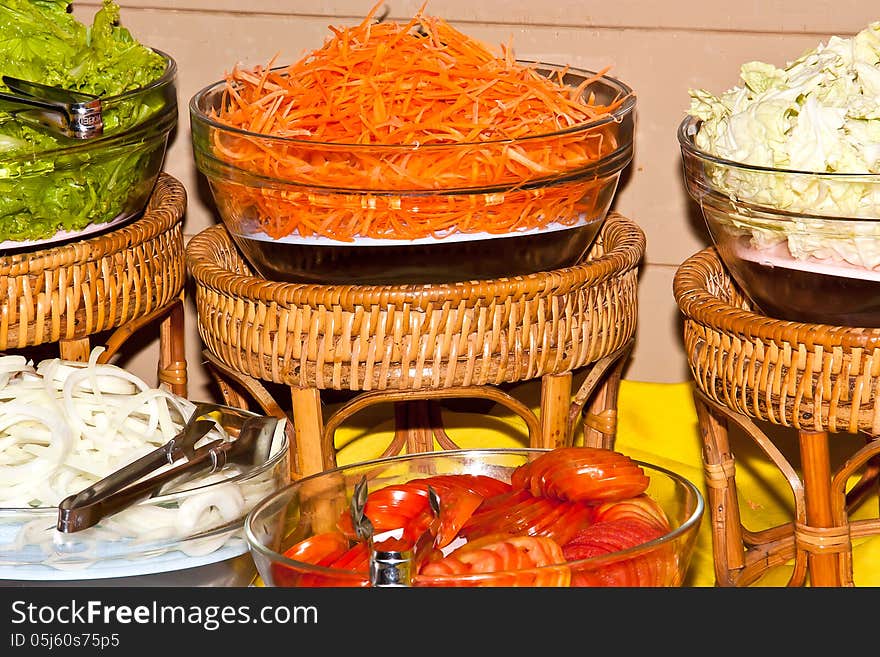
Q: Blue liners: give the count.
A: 1